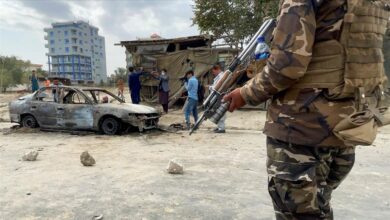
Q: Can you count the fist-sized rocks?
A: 3